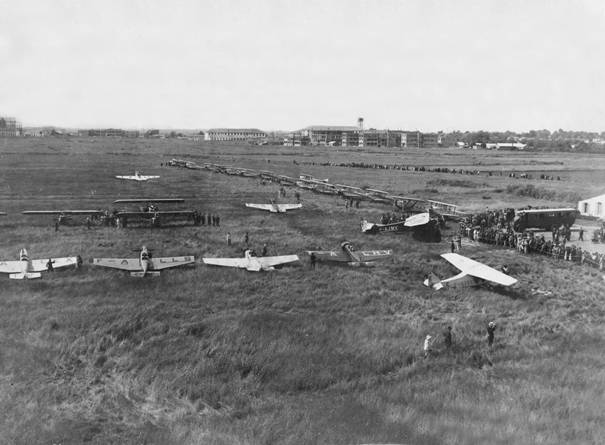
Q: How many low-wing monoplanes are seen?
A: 6